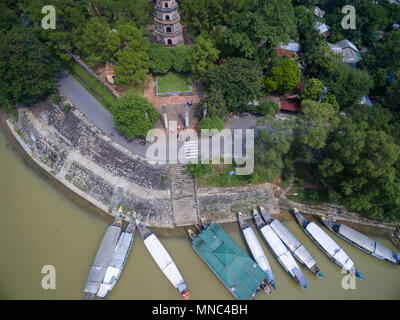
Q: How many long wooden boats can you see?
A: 8